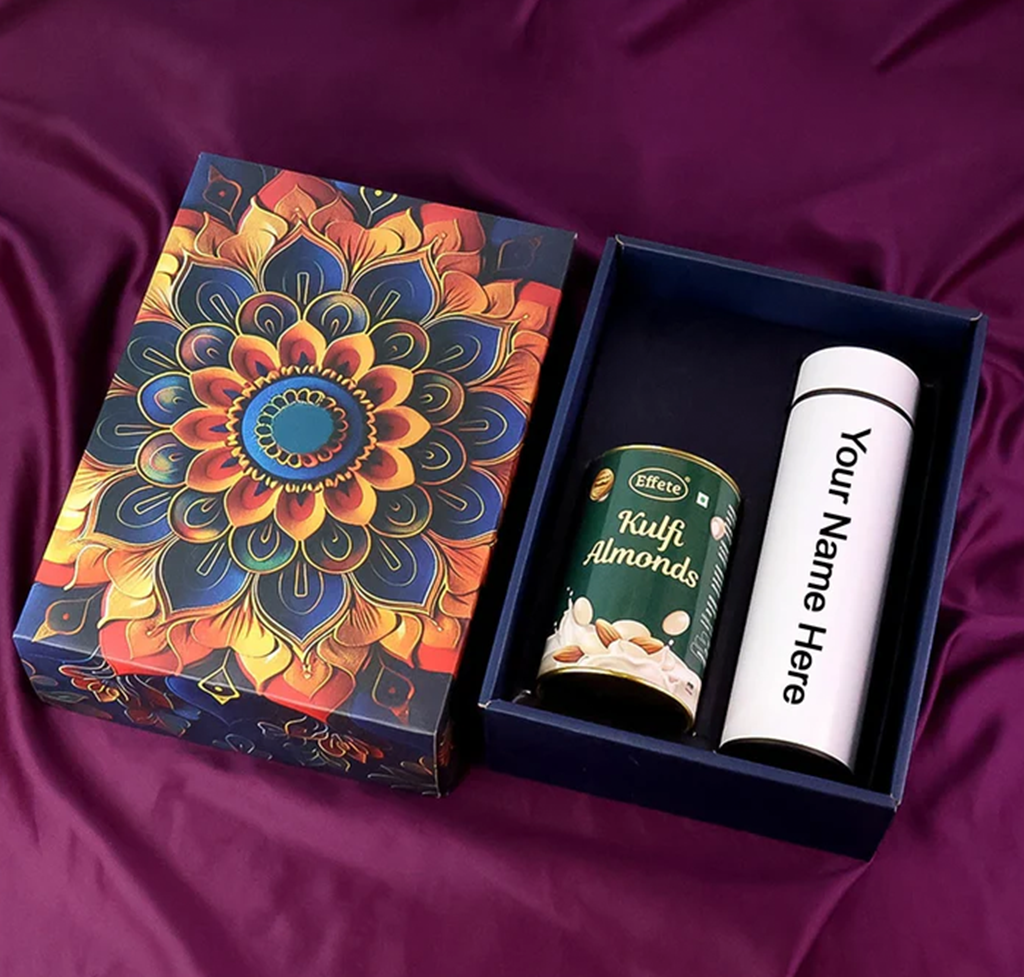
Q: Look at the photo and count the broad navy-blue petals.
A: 12